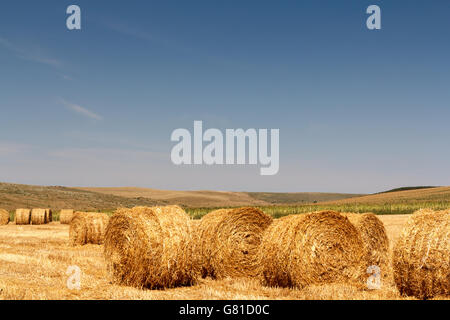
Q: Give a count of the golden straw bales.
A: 11